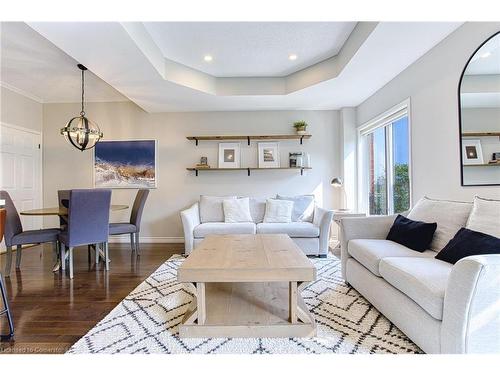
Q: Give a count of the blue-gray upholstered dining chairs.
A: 4